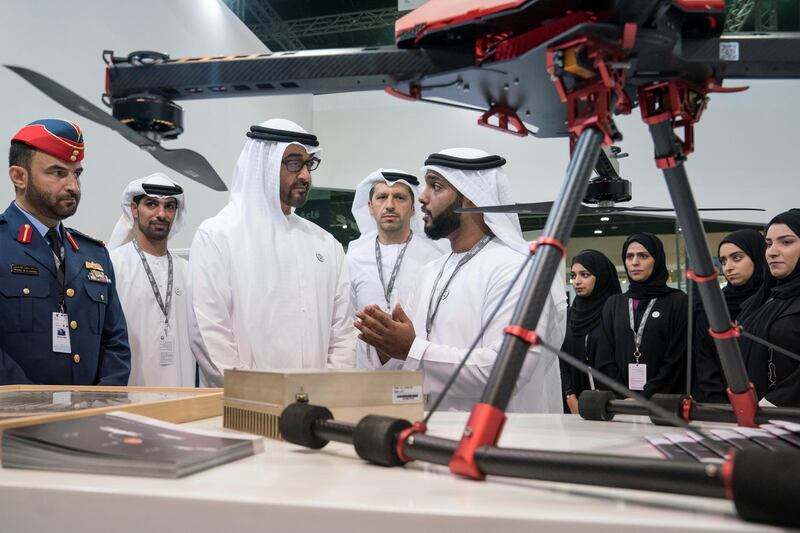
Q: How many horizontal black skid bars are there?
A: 2